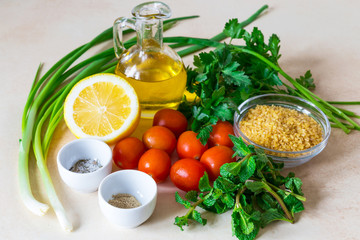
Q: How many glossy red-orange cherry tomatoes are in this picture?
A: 8